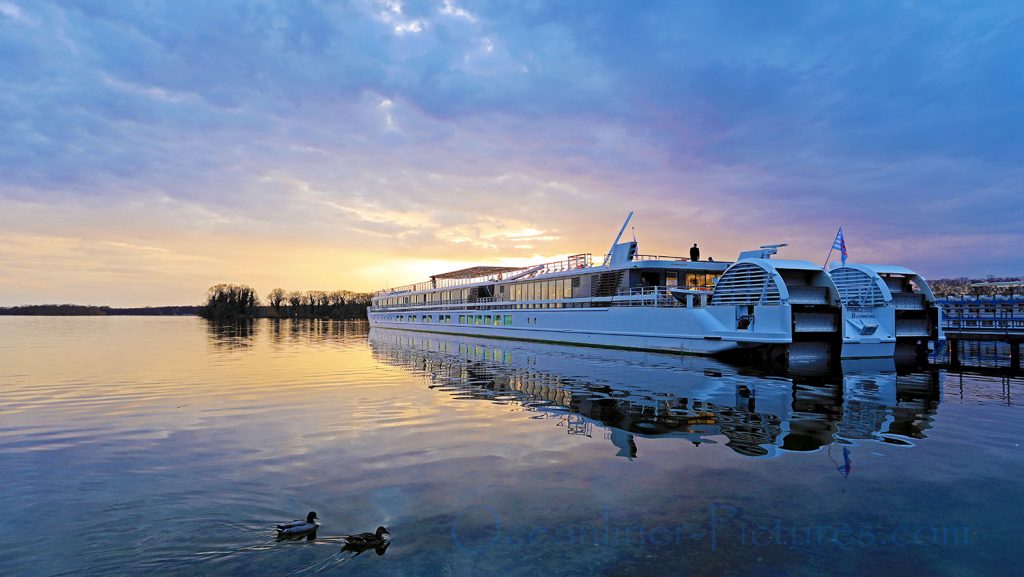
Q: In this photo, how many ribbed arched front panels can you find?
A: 2